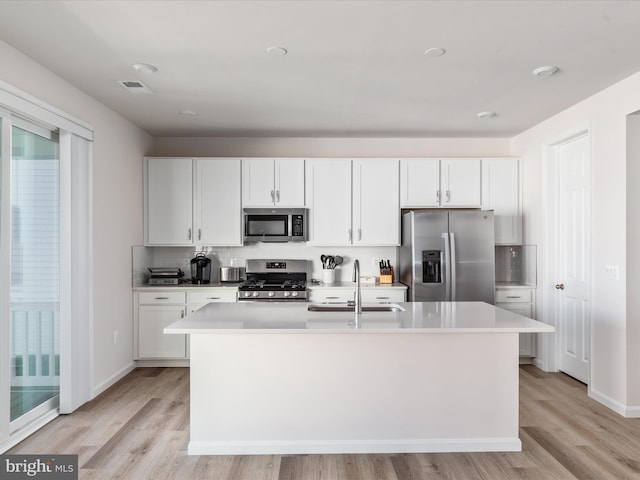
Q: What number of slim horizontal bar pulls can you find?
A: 5